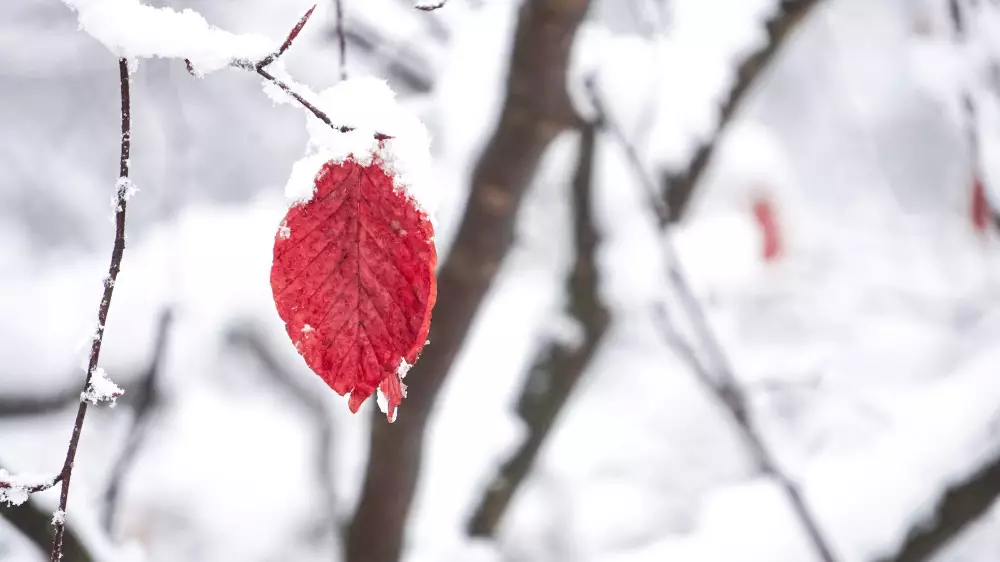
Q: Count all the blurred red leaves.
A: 2